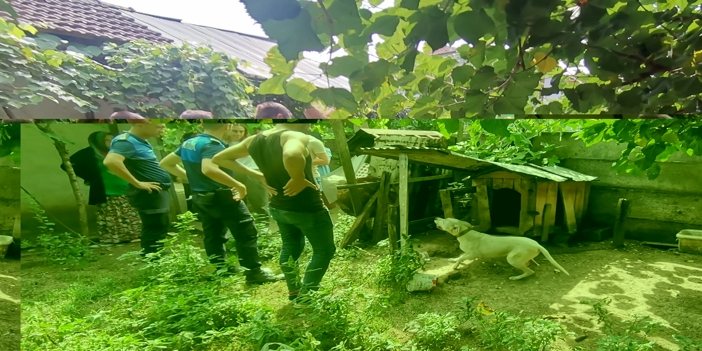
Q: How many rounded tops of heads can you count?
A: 3